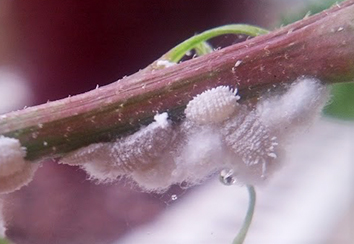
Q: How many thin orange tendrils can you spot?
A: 0